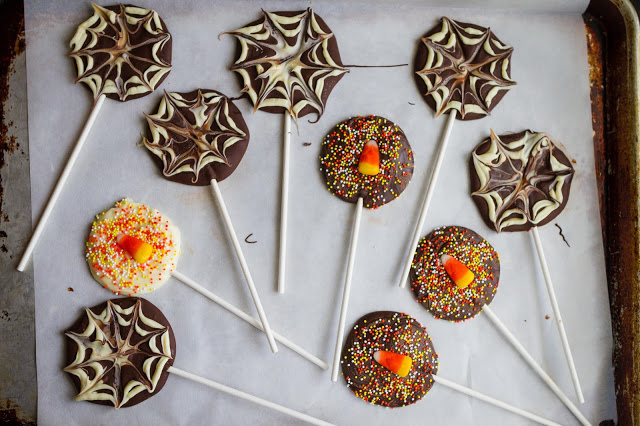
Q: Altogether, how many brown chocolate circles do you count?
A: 9